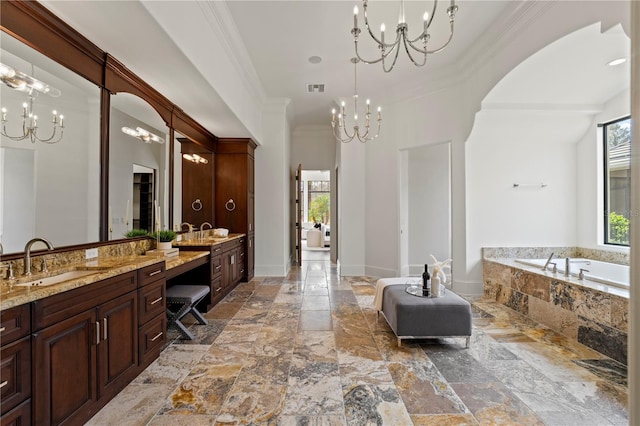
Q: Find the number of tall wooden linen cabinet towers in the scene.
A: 1